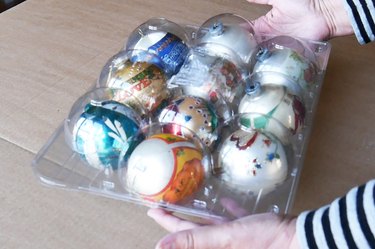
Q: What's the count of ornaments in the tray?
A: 10